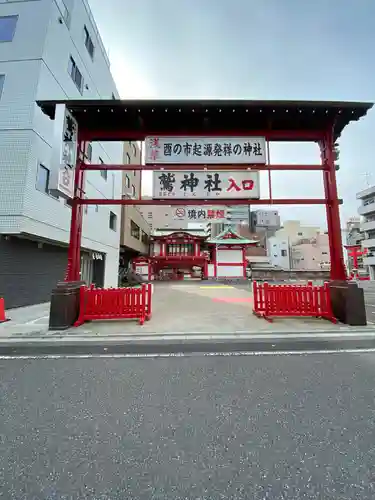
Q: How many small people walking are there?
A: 0